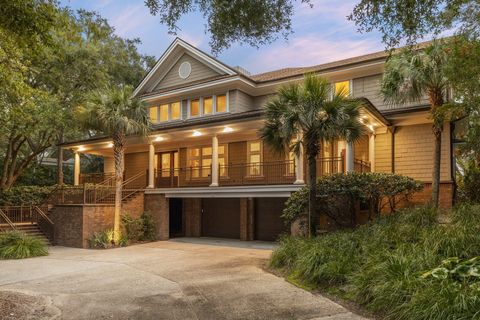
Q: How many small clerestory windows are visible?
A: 6